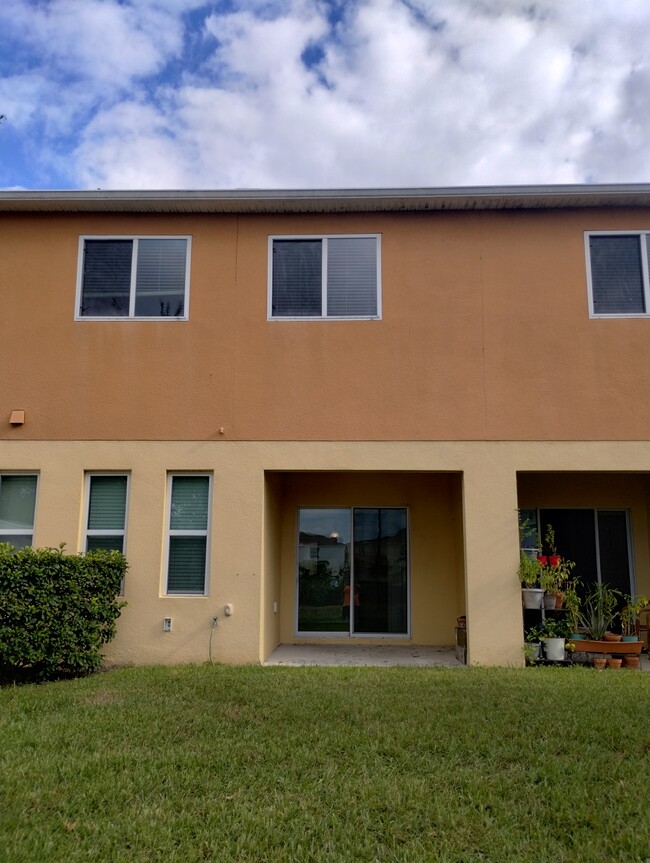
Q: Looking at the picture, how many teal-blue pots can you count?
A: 2